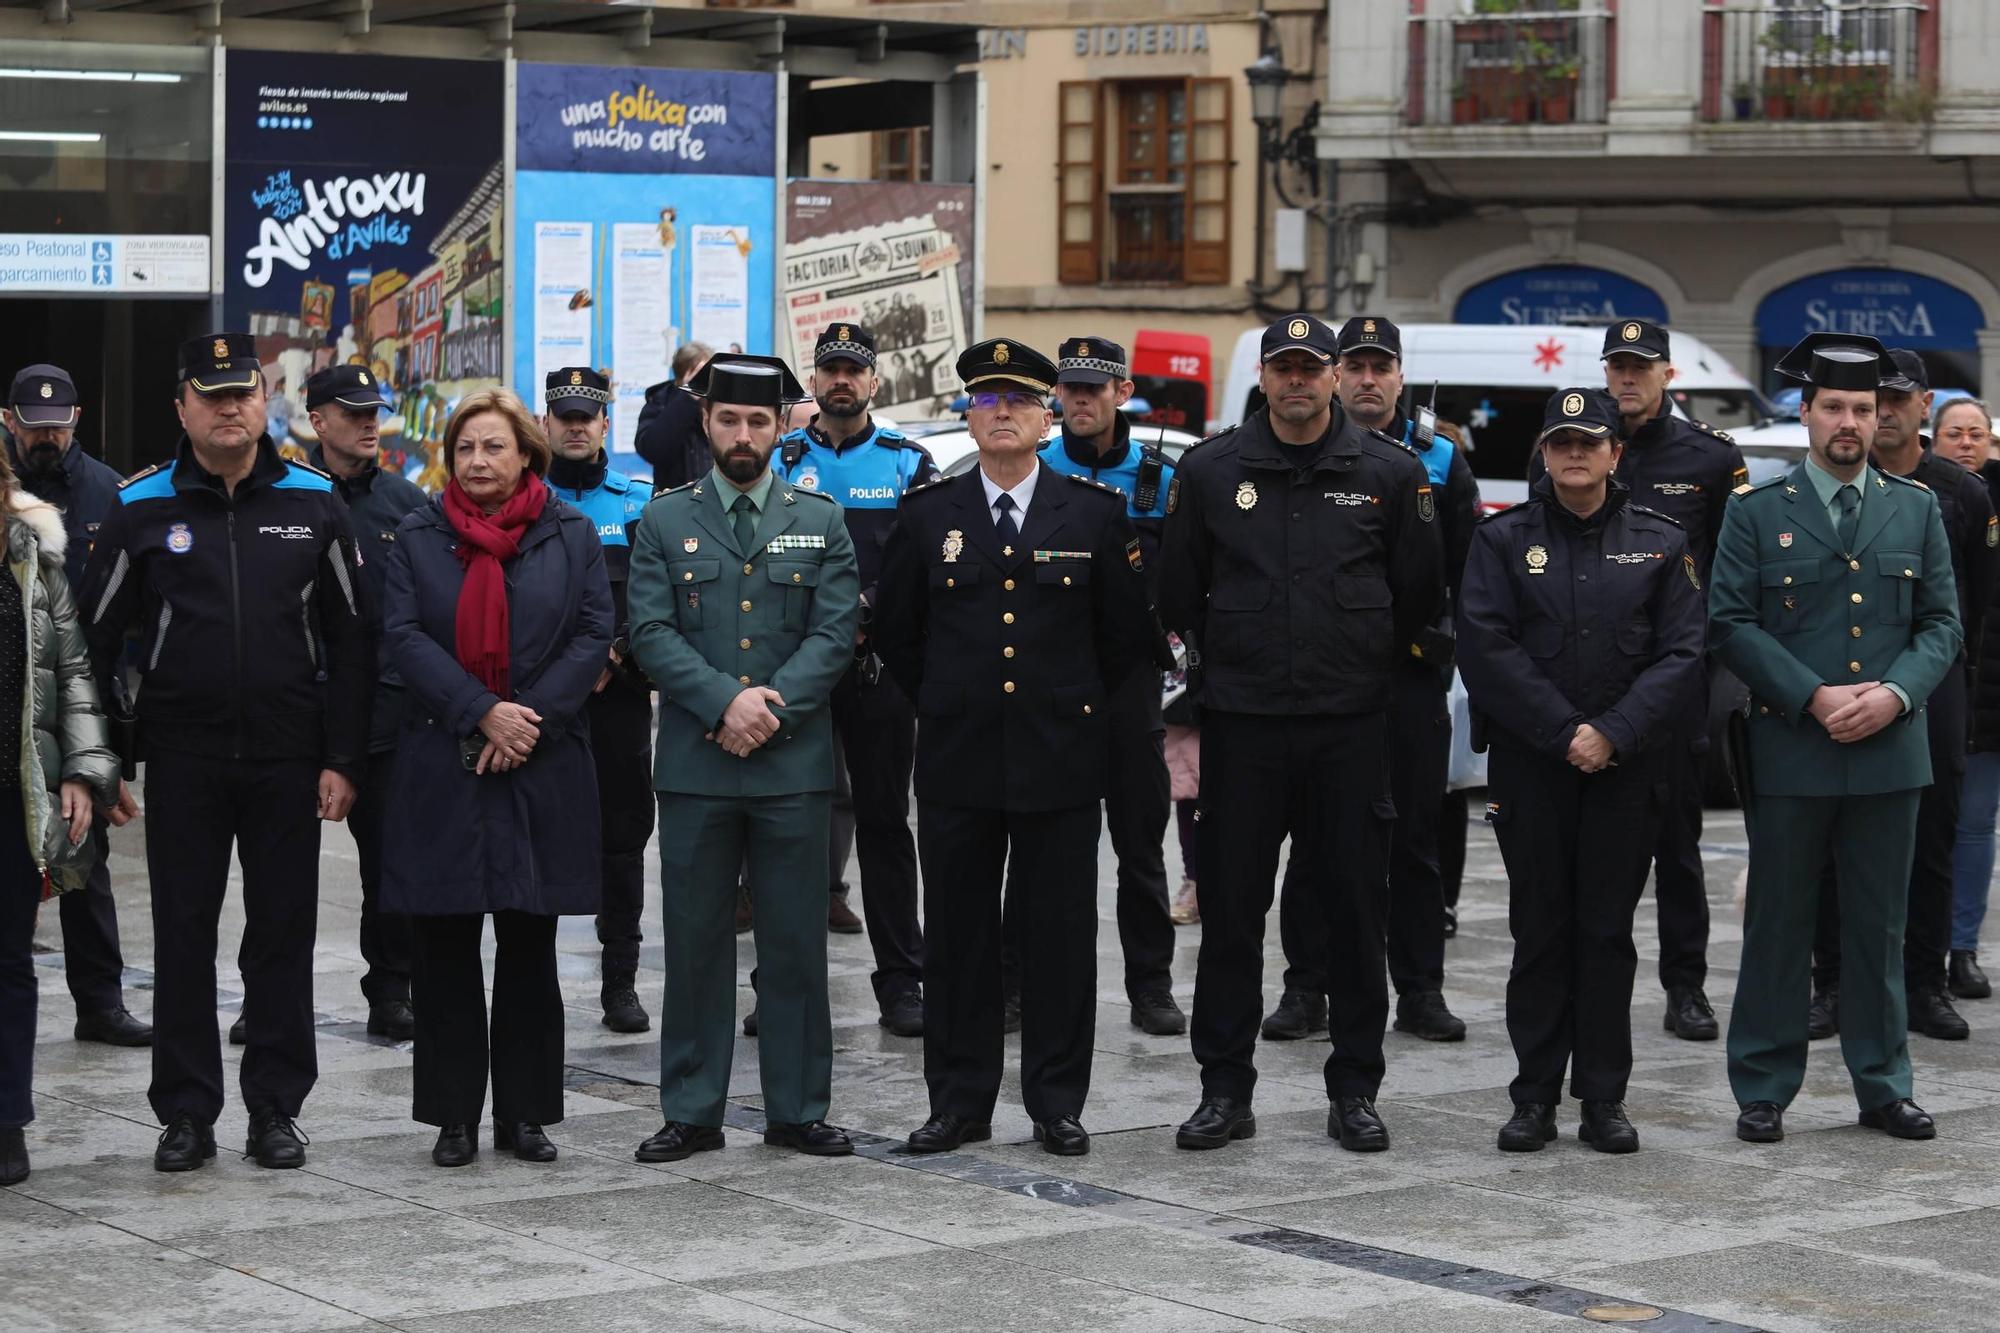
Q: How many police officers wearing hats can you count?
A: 14